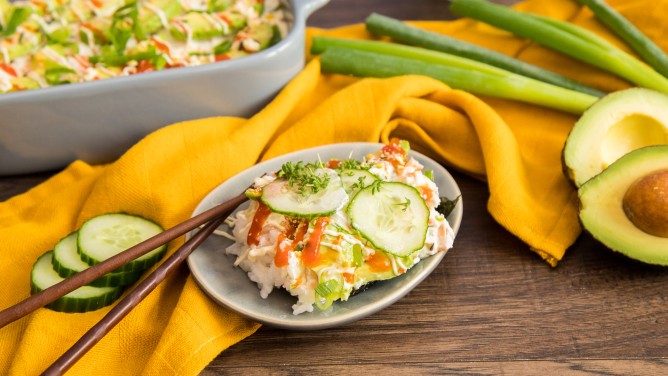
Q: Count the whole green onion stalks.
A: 4